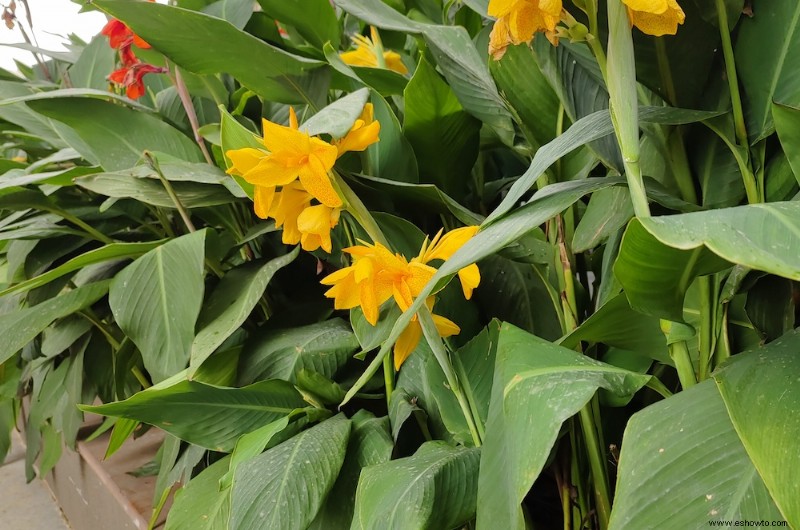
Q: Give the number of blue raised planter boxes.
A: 0